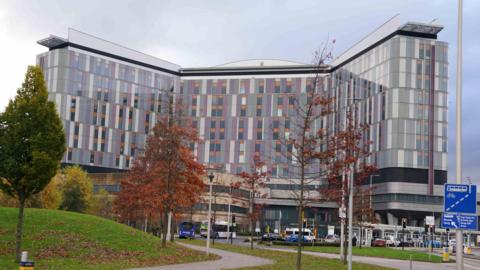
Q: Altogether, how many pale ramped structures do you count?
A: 2